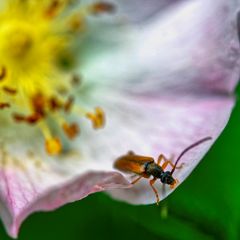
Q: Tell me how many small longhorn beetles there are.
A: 1